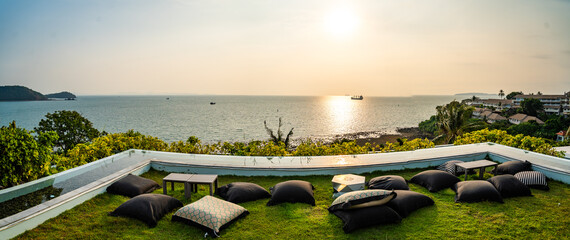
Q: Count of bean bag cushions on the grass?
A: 15